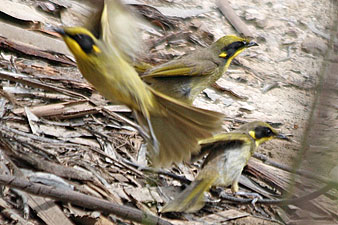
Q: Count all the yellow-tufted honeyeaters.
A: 3